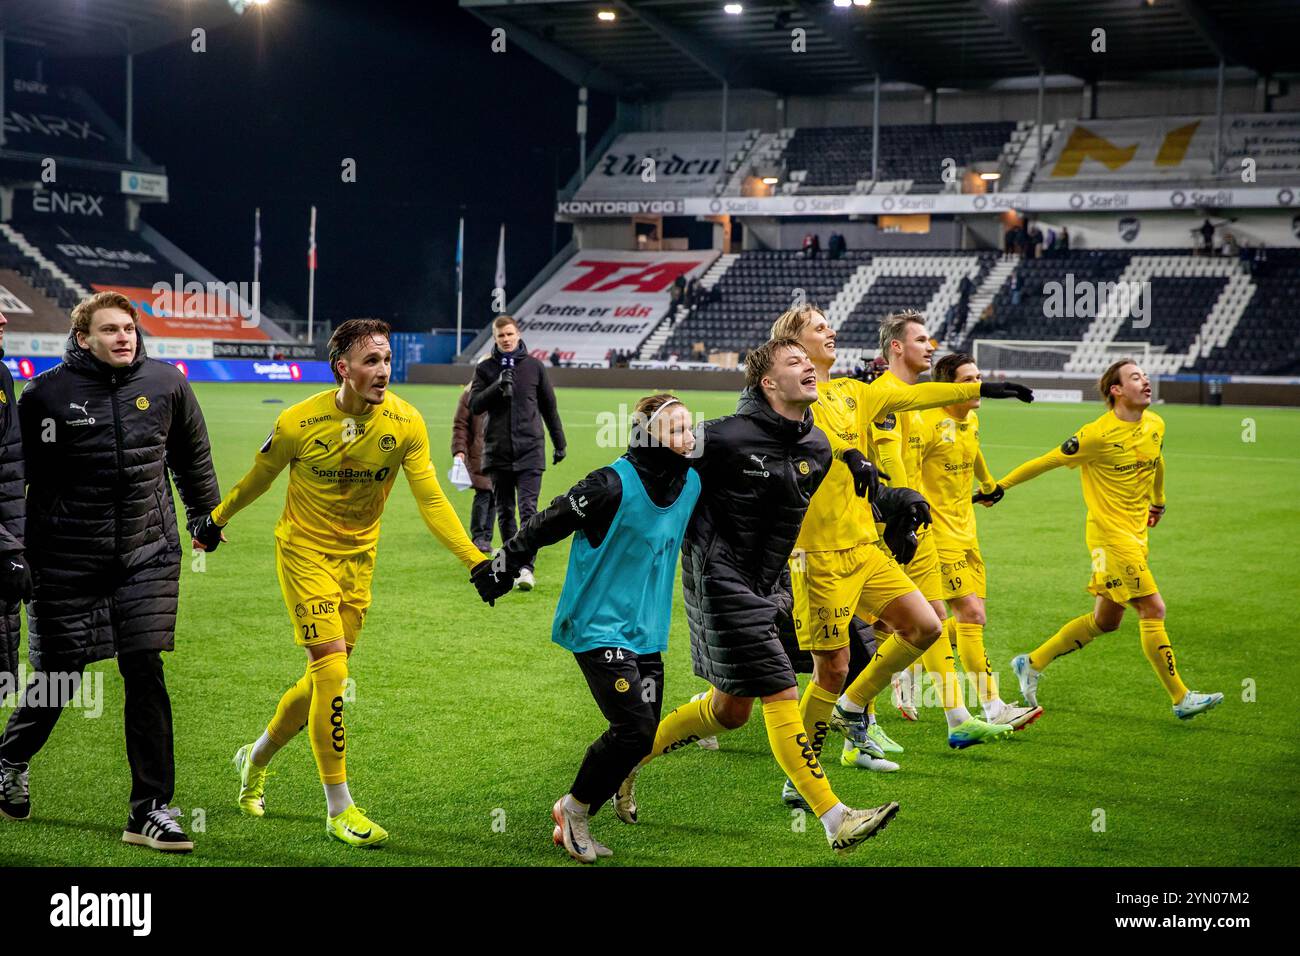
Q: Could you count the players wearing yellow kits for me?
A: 5